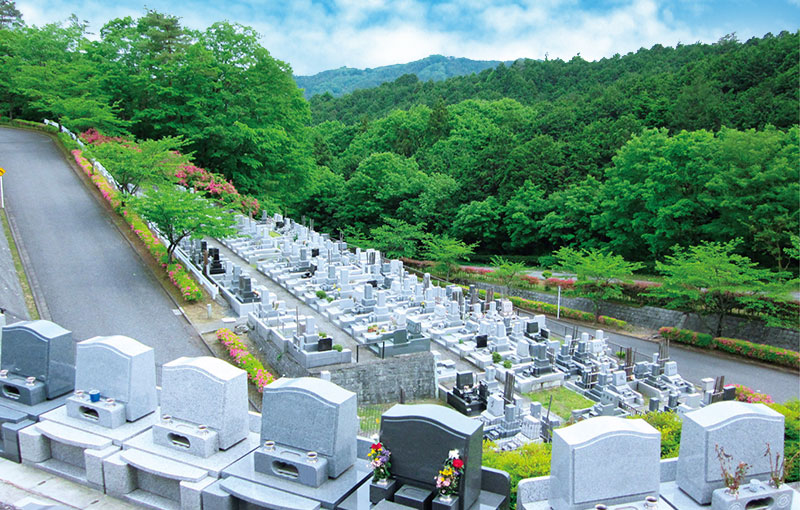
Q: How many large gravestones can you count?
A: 7